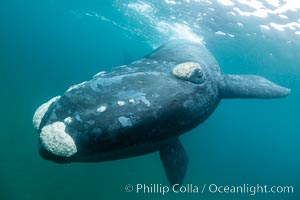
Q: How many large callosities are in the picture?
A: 3